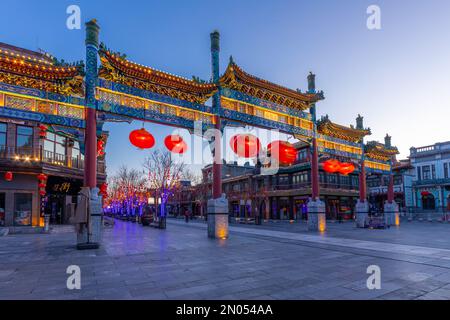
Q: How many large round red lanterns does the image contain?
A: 6